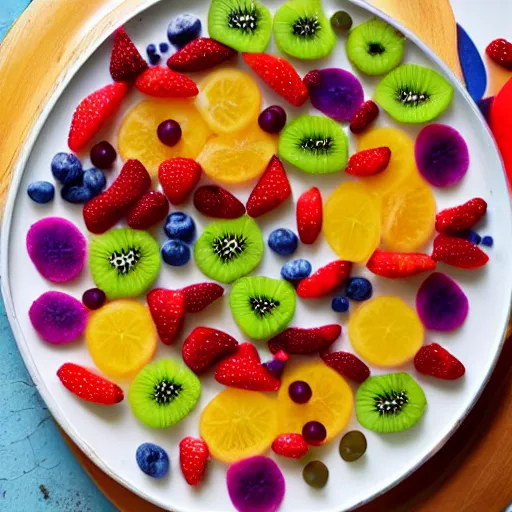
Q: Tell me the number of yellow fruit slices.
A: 10